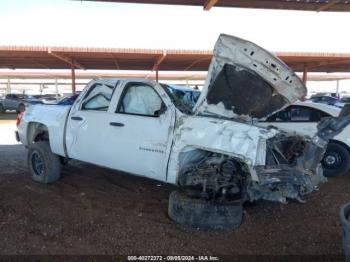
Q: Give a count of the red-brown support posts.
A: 3